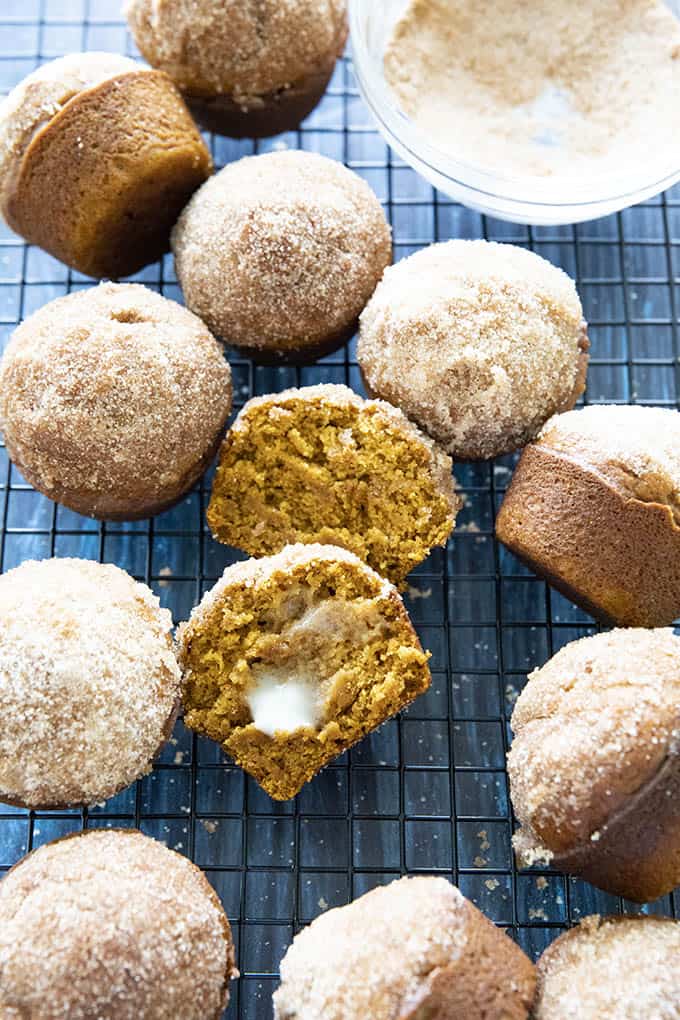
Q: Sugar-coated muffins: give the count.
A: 12